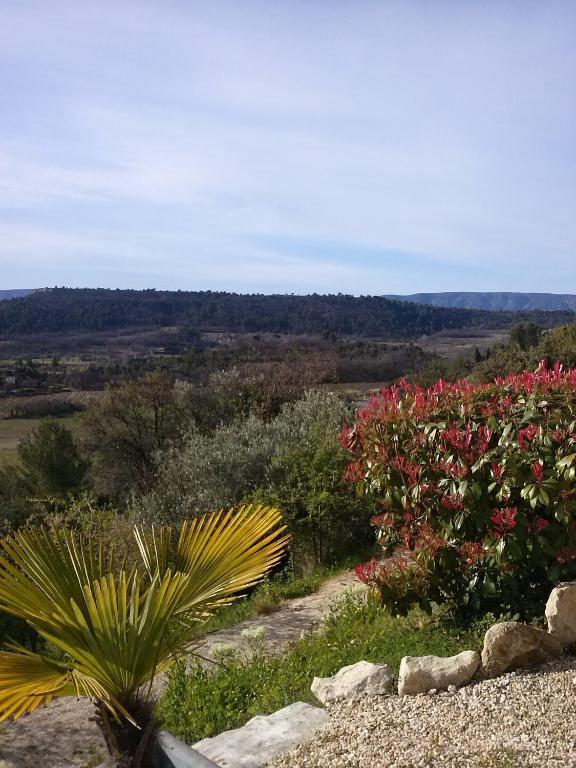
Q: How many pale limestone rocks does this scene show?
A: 5